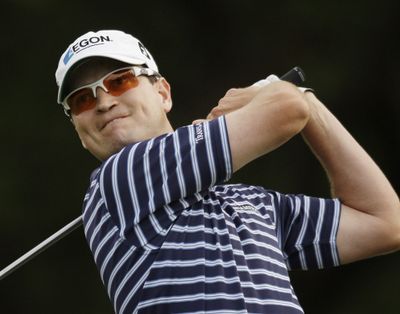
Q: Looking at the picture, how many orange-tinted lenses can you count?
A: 2